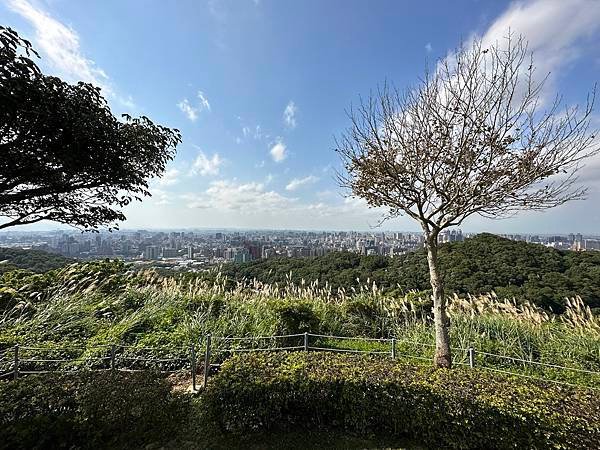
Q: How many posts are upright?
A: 7